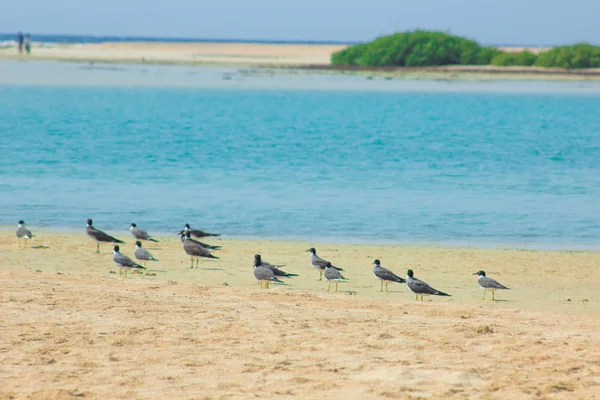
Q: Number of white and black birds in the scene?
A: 15